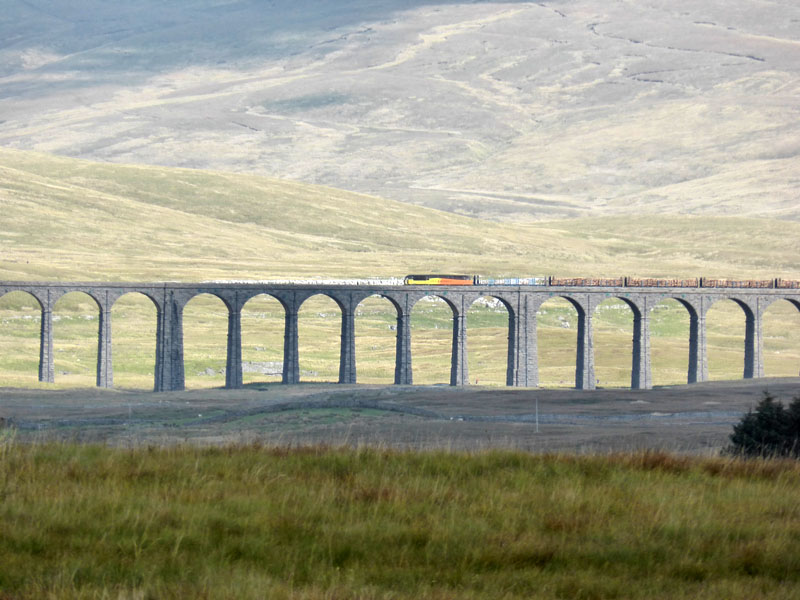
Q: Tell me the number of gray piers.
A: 13